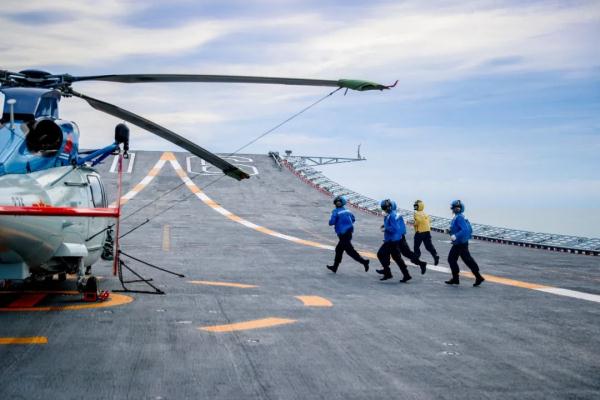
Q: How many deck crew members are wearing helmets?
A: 5